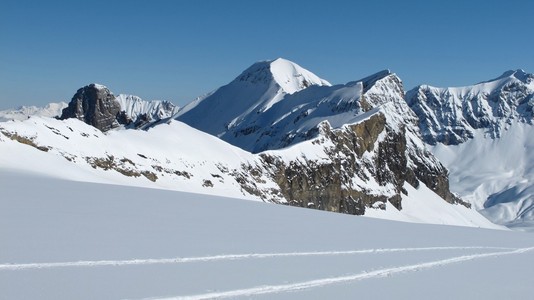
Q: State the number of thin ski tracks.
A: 2